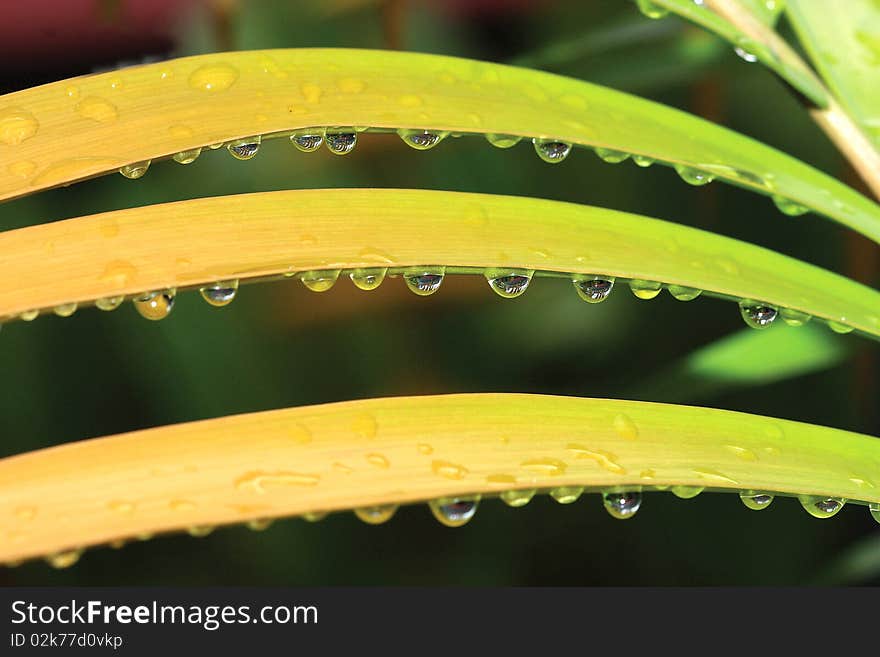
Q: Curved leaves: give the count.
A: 3